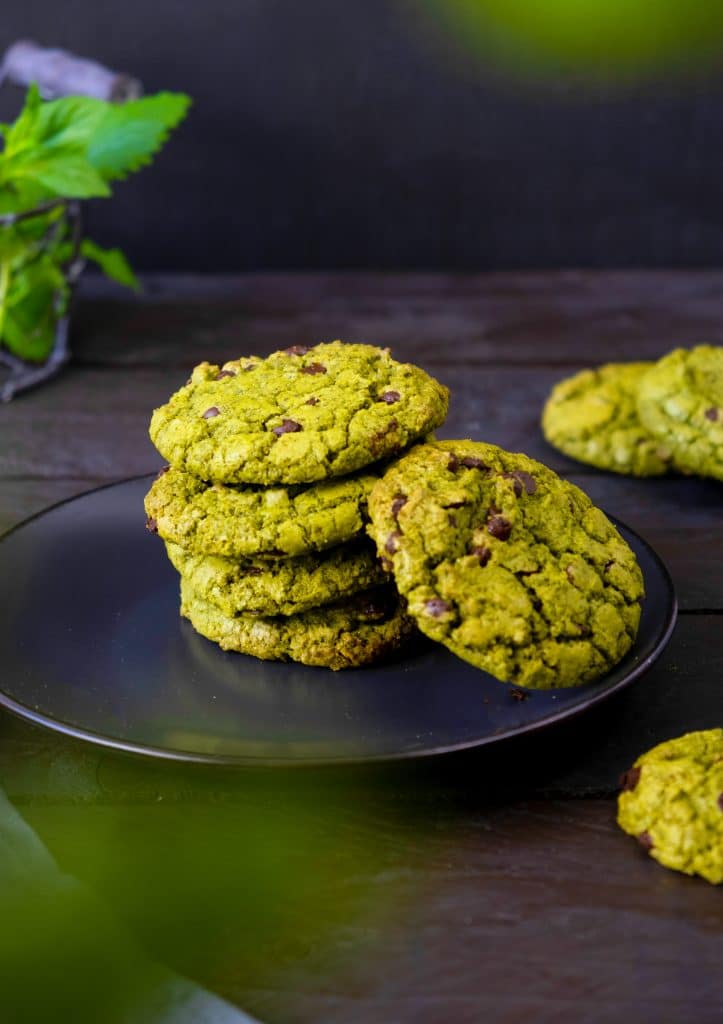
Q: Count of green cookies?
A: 8